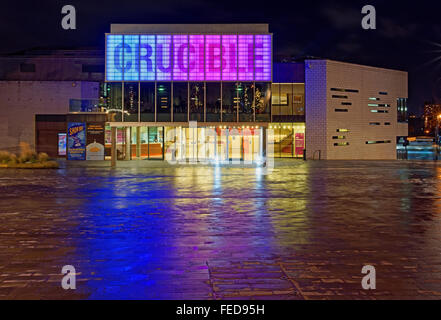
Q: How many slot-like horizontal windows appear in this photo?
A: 14